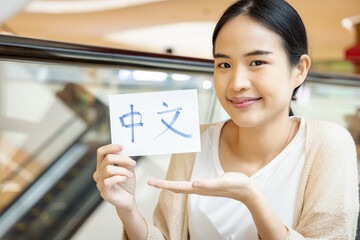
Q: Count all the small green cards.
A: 0